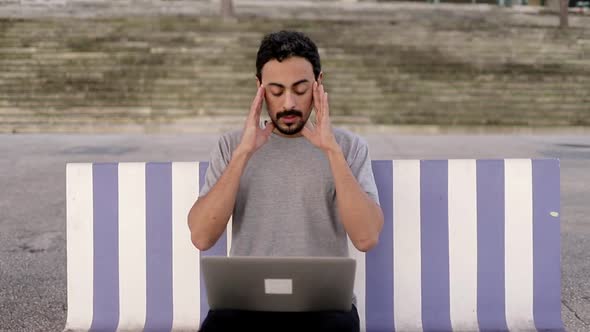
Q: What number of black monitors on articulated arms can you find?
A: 0